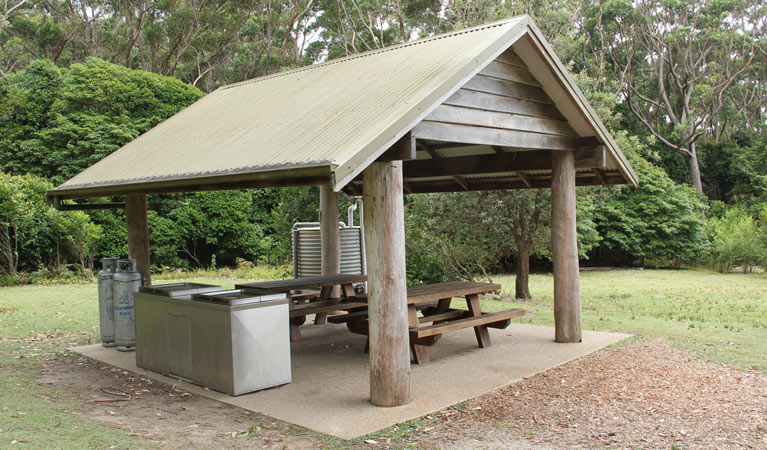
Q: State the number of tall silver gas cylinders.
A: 2